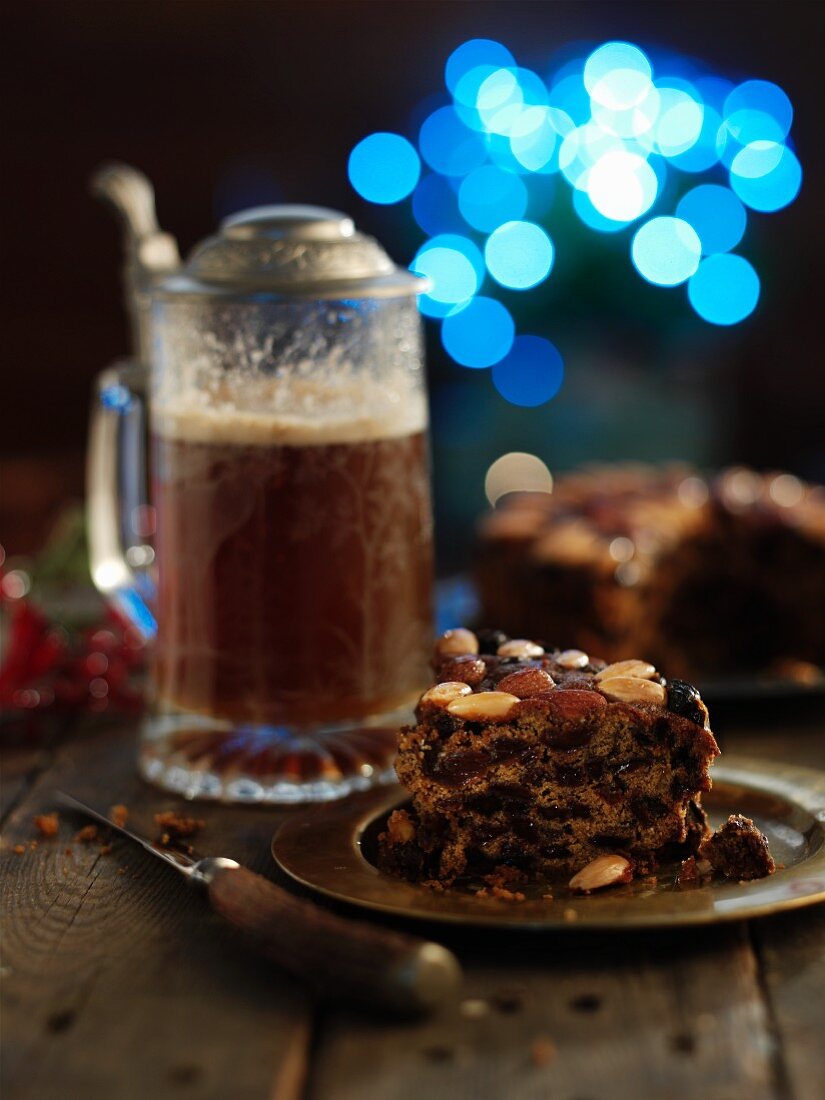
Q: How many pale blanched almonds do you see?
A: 8